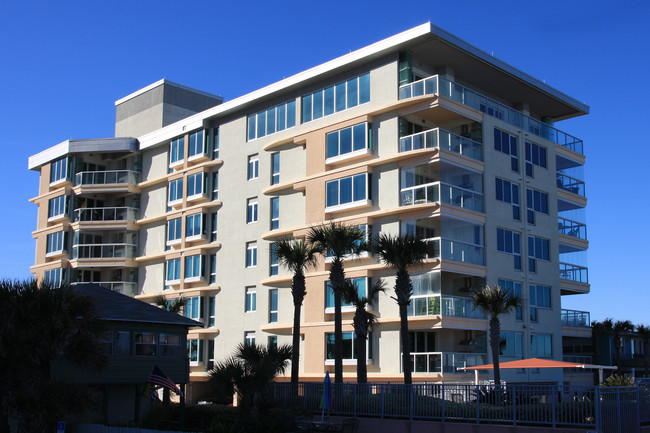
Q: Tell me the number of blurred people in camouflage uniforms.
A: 0